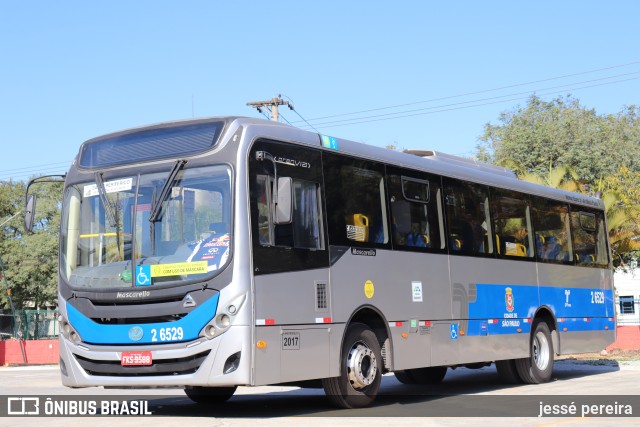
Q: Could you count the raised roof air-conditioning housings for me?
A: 1